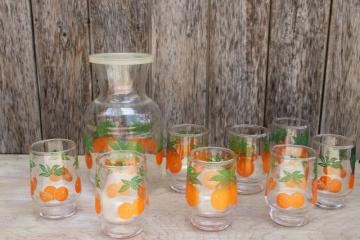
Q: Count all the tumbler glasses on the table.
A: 8